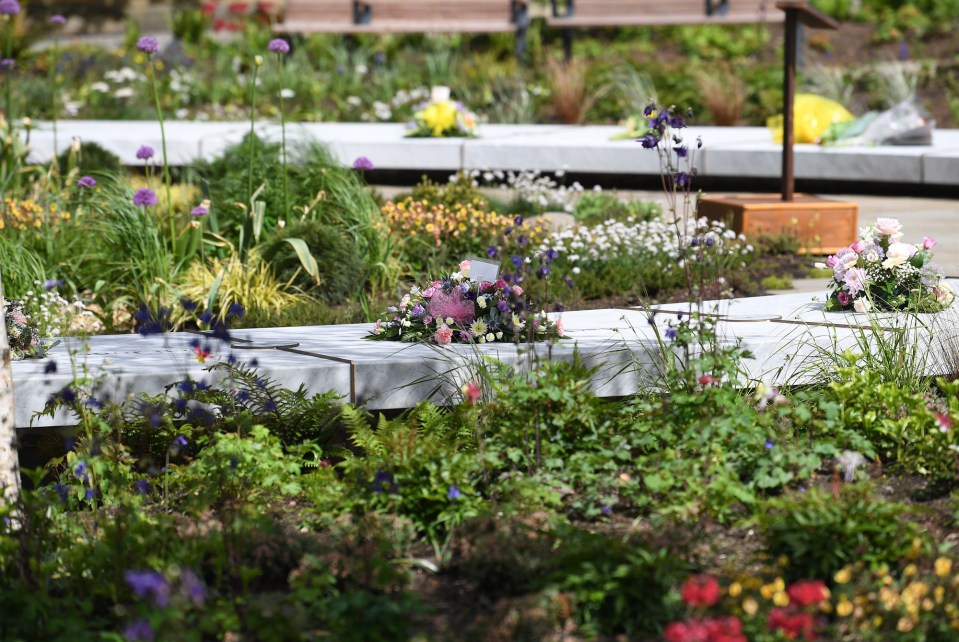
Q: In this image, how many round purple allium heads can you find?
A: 10